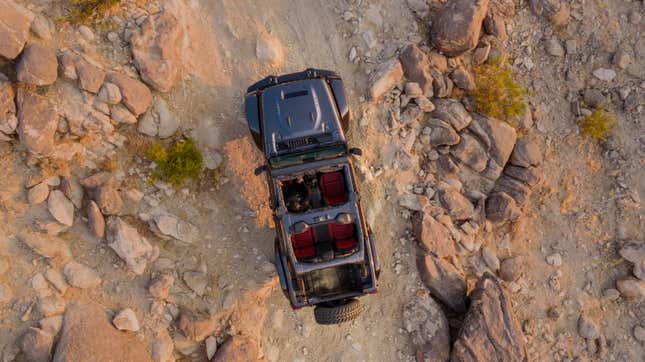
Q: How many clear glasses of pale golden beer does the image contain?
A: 0